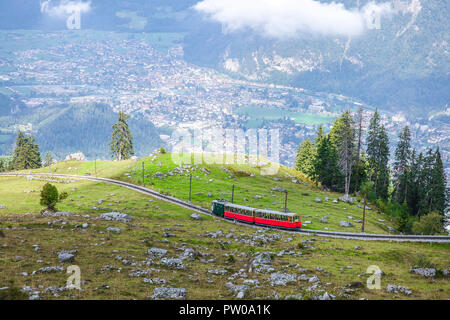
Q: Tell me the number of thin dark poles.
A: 6